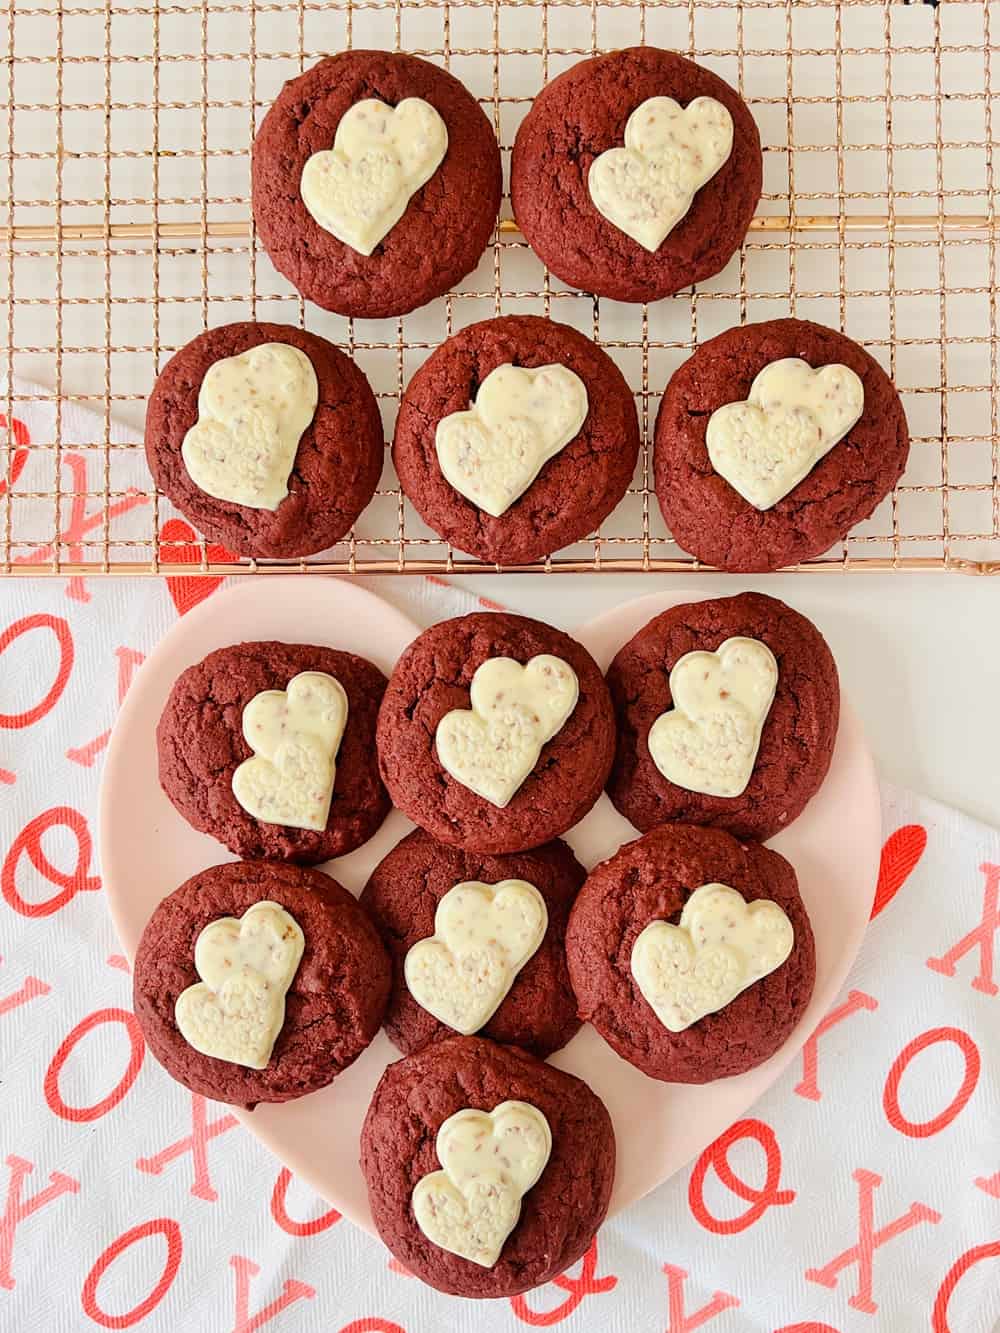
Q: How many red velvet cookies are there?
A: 12